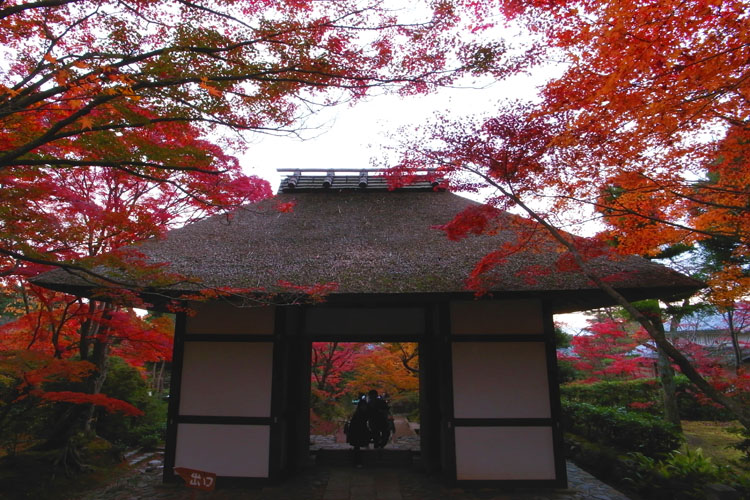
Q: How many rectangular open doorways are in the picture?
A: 1